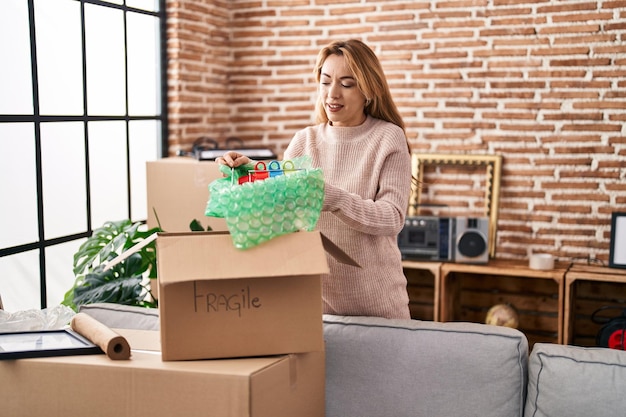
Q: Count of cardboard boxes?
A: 3